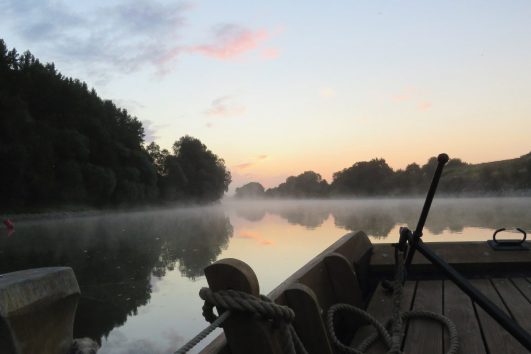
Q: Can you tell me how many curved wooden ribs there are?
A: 3